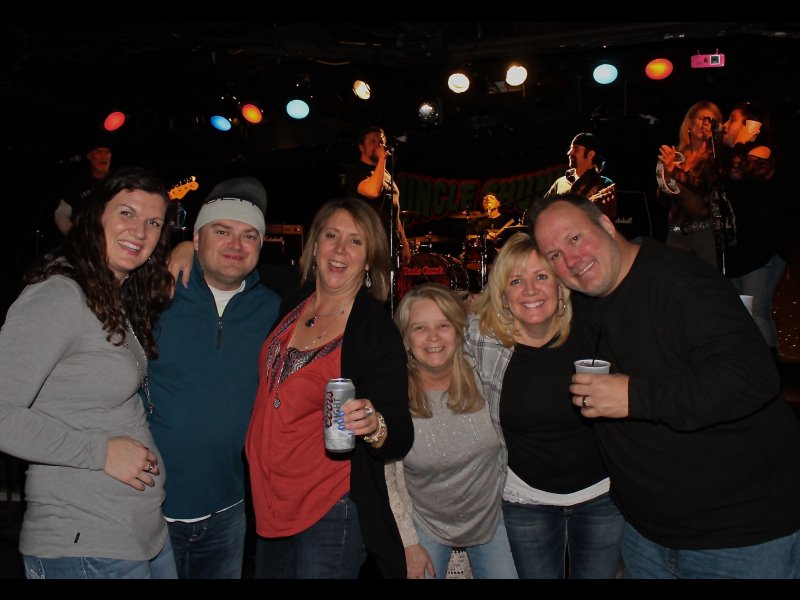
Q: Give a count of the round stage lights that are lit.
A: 9